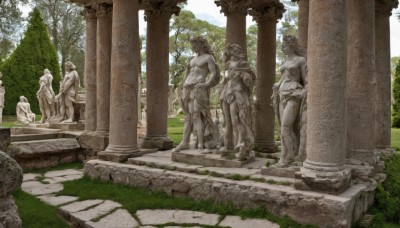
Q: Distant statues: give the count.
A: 4